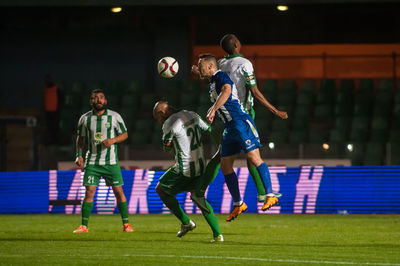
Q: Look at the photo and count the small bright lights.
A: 5